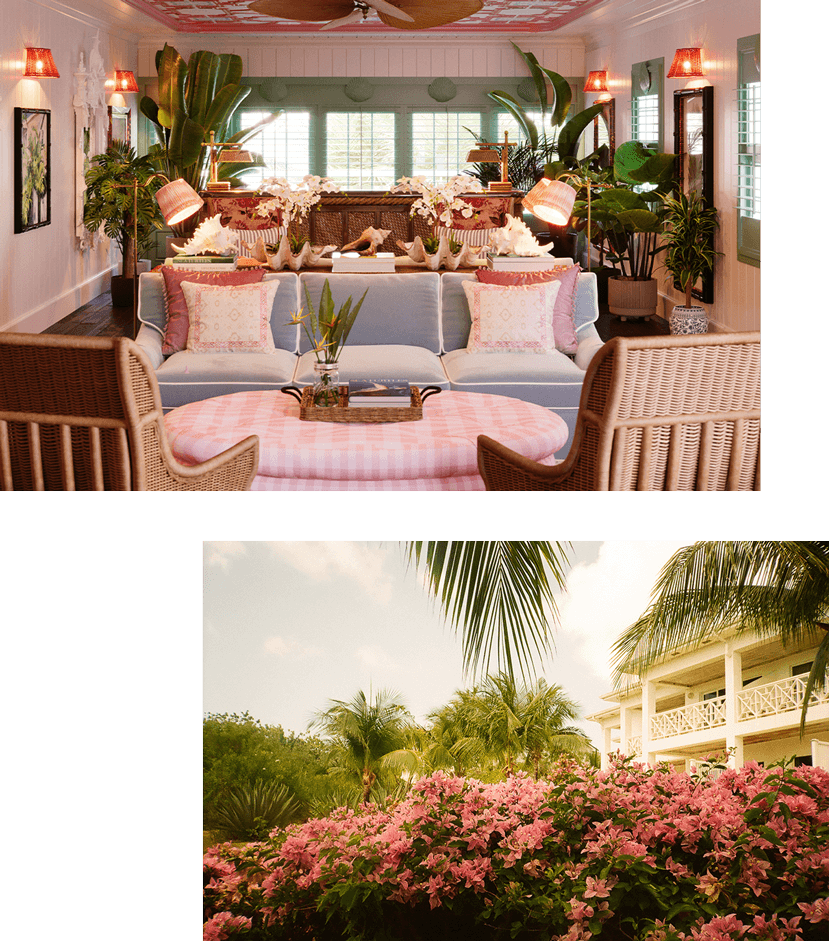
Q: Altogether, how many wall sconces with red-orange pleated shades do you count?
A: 4